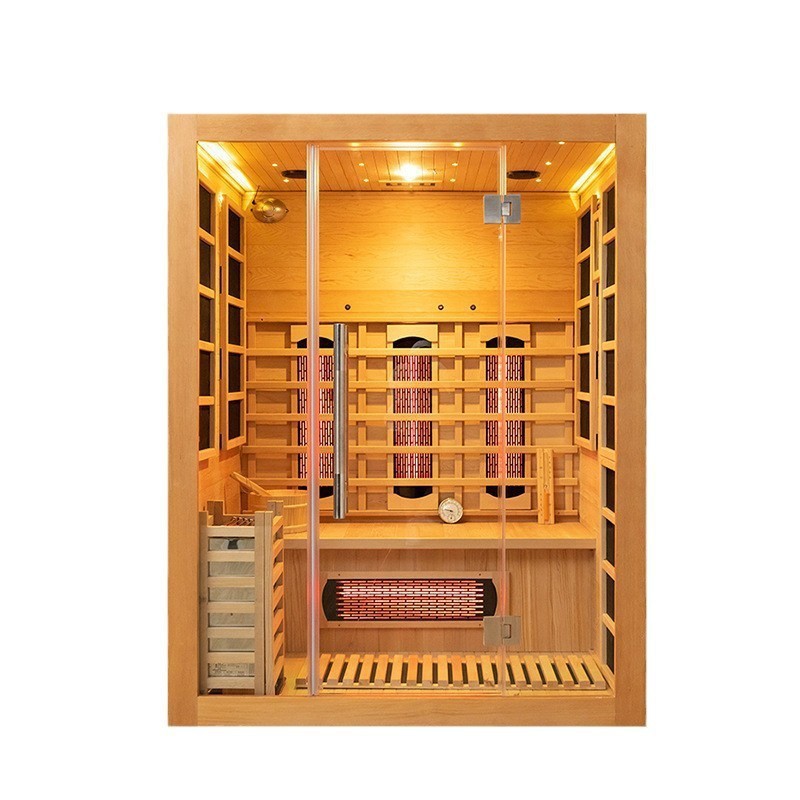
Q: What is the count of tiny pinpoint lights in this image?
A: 11